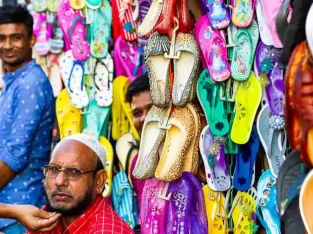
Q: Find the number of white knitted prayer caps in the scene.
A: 1